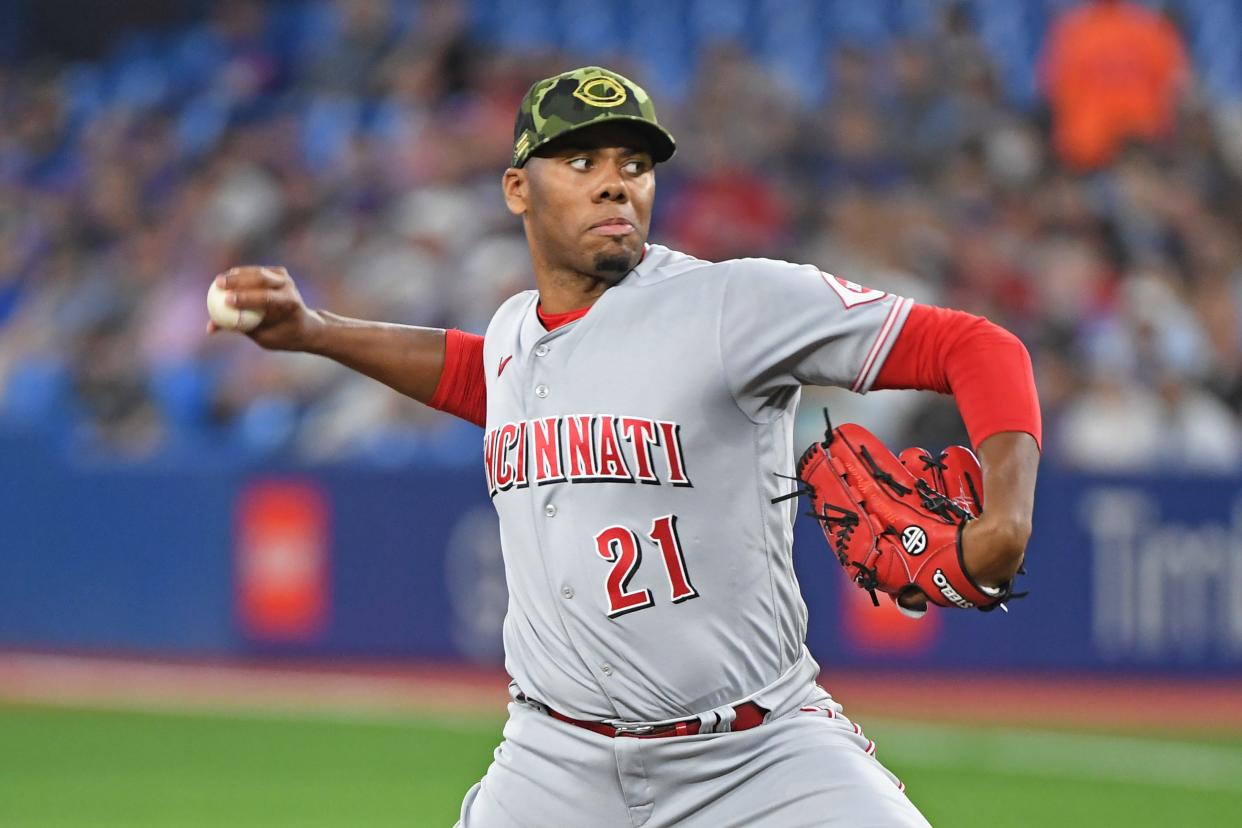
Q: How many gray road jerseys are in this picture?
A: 1